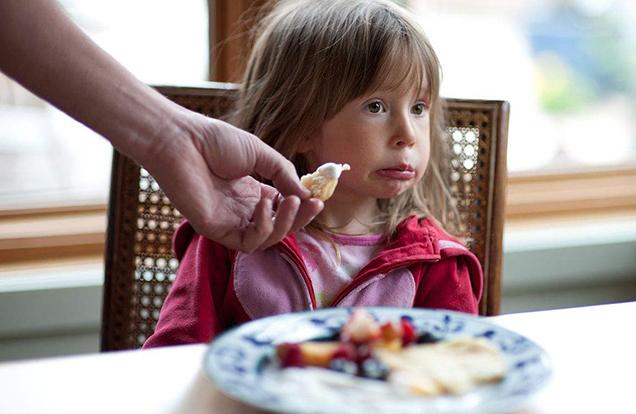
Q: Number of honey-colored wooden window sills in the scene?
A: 2